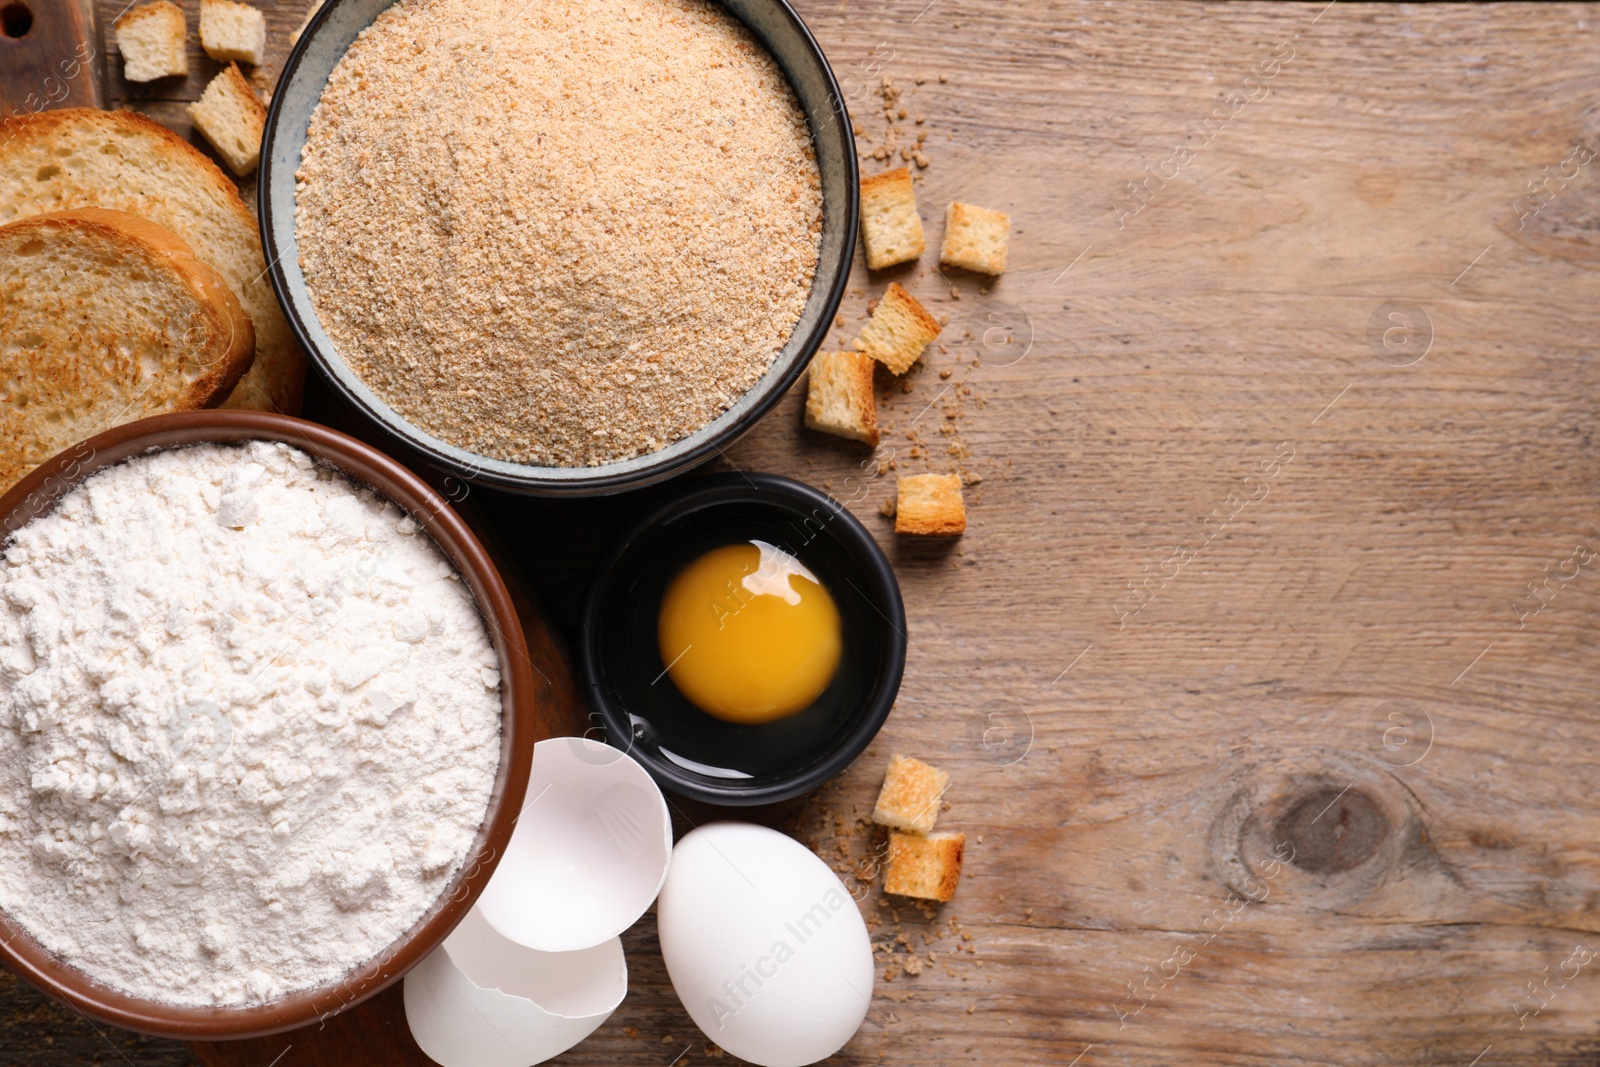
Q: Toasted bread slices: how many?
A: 2